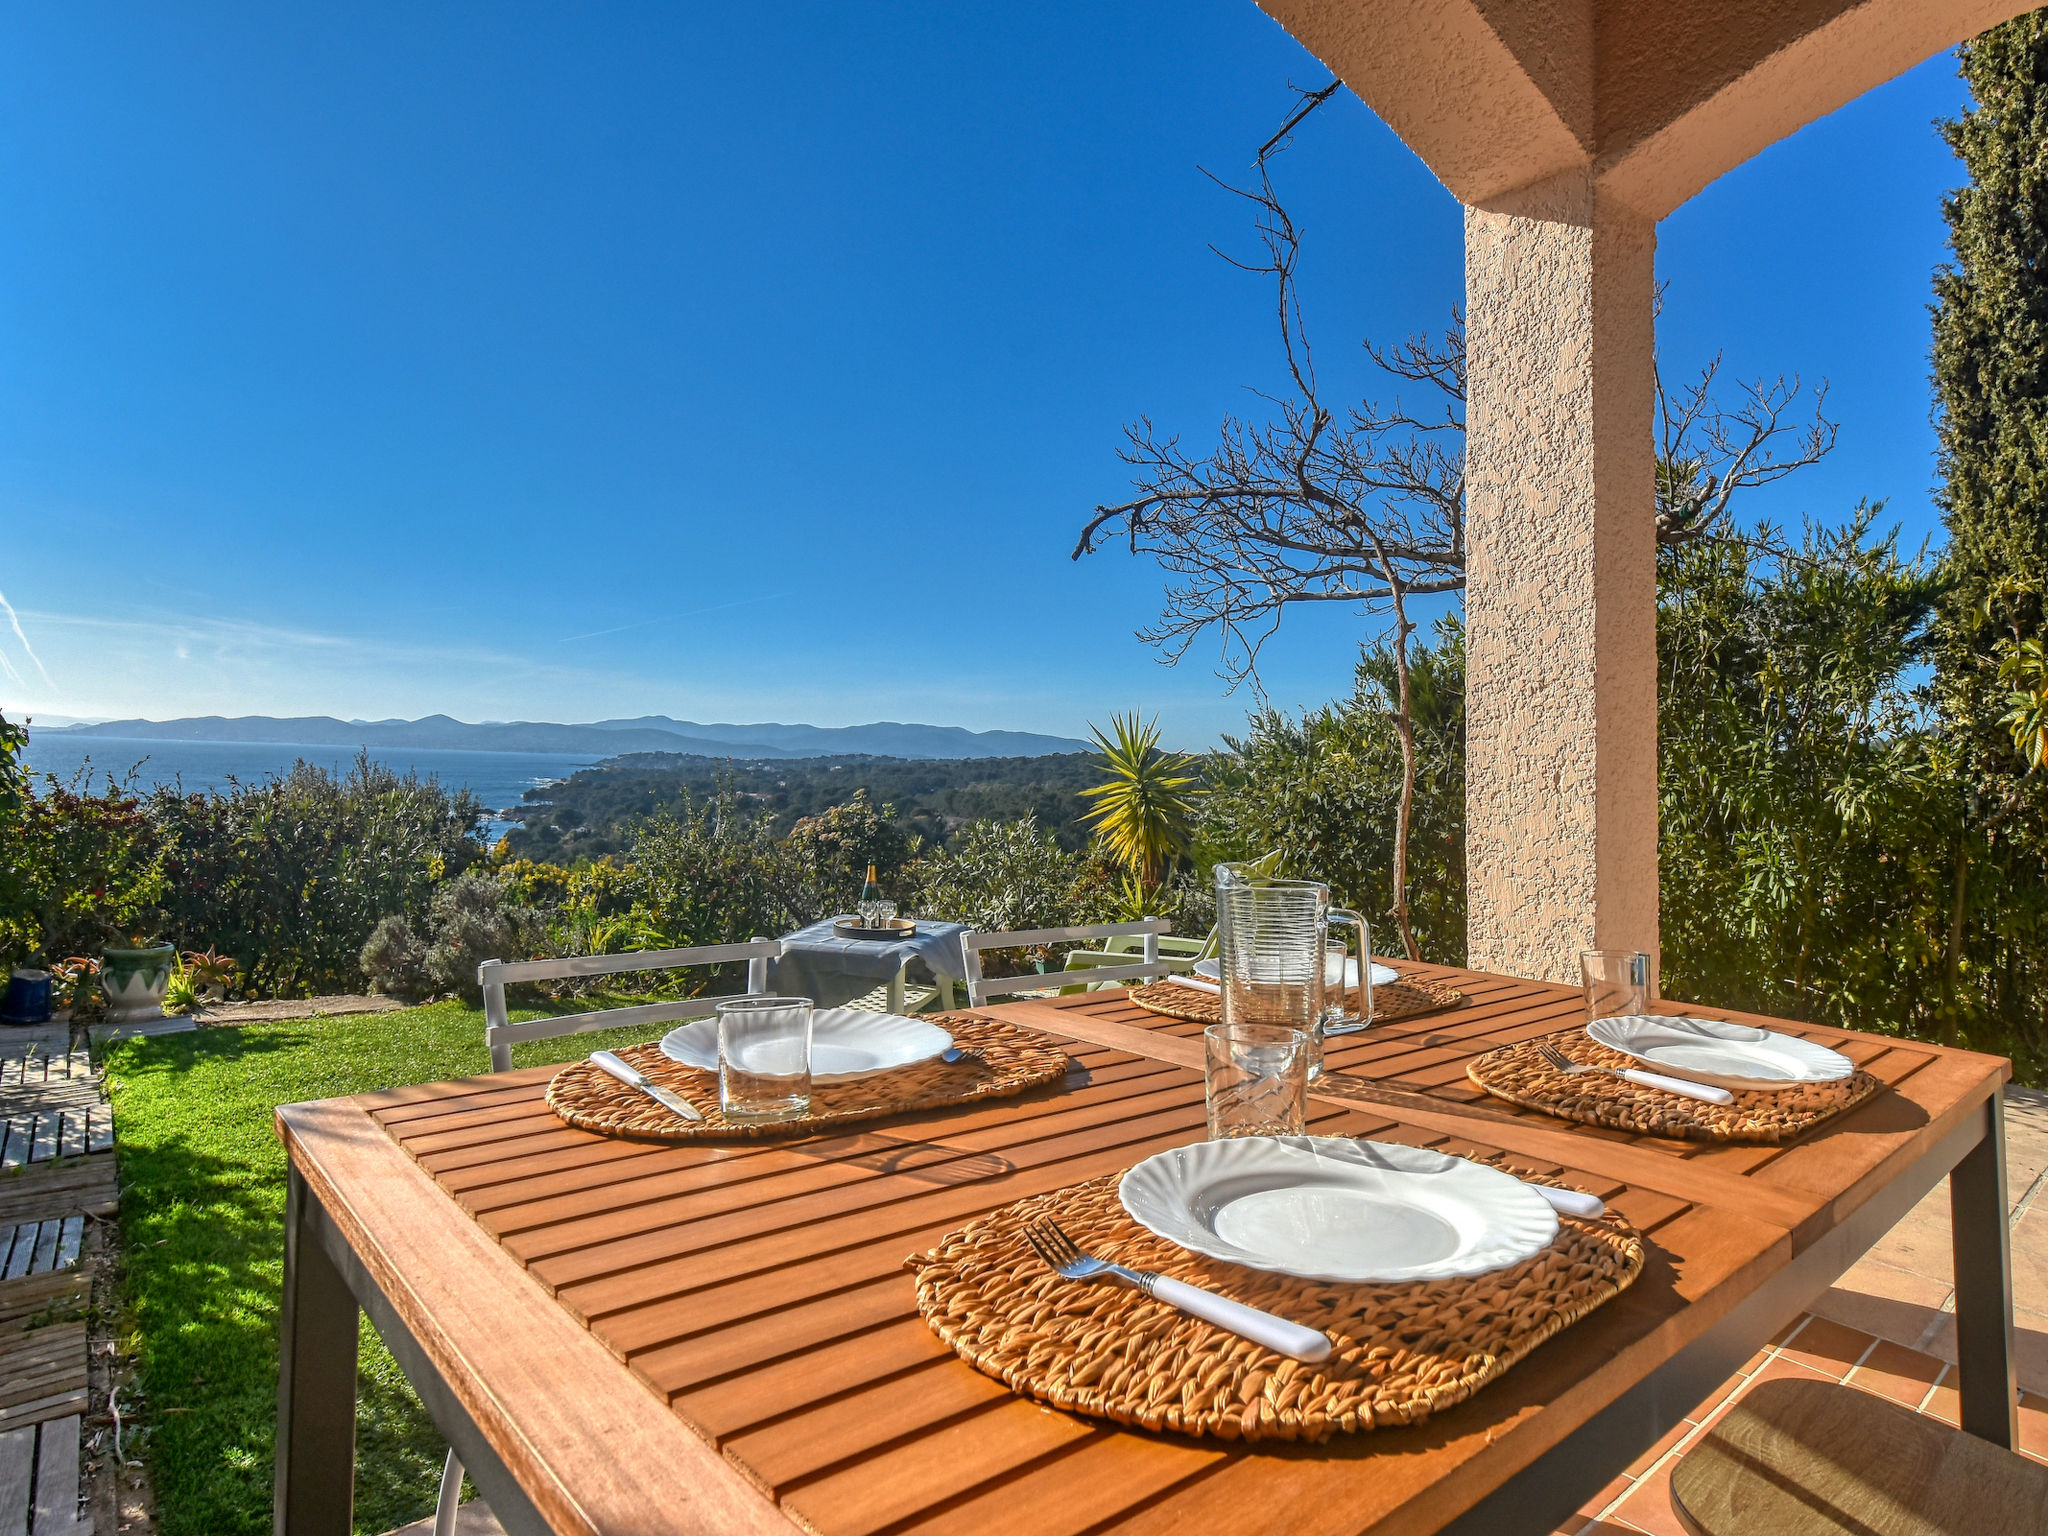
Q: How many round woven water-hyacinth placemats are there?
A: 4